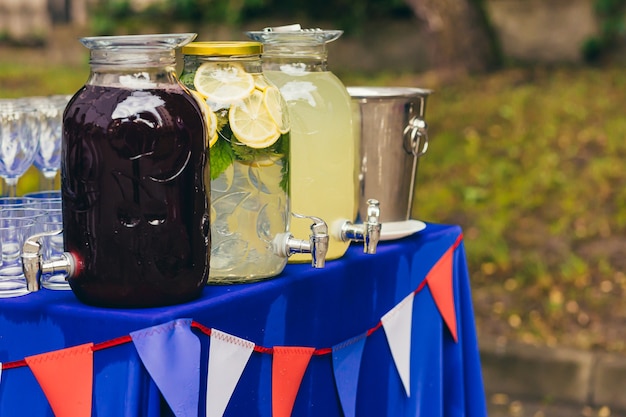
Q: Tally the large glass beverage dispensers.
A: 3